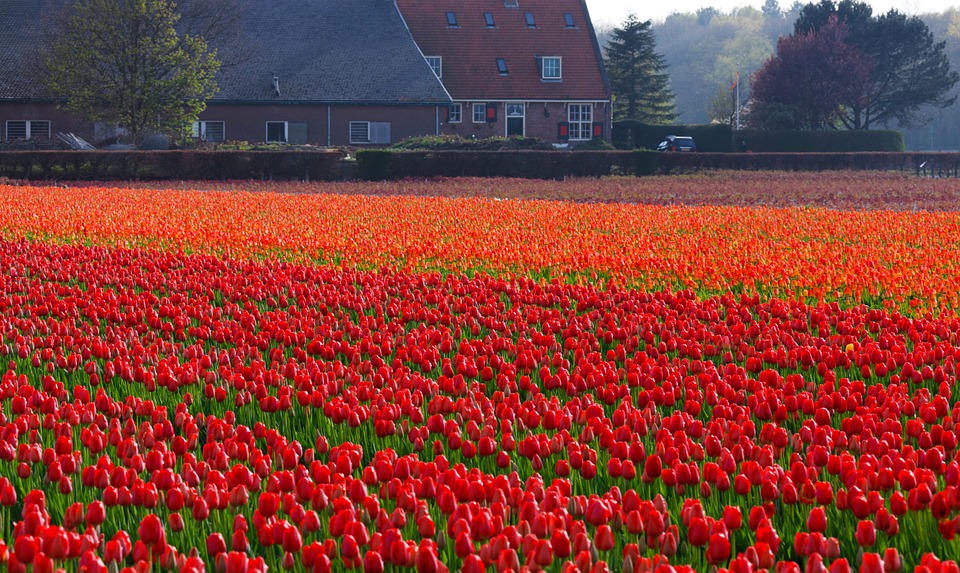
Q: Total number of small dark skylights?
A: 5